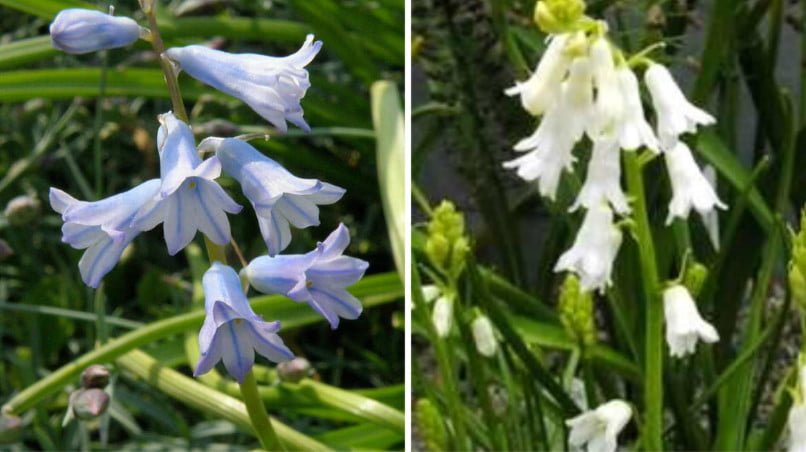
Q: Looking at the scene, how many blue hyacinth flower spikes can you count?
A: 1